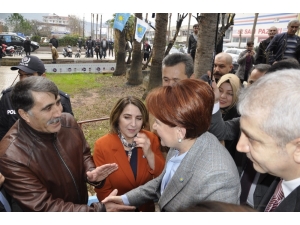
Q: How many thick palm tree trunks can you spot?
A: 4